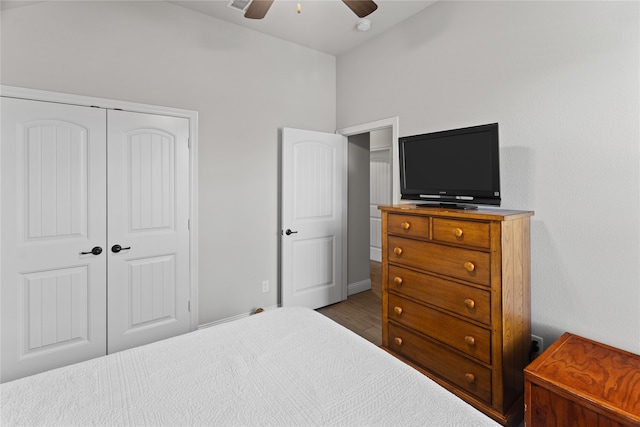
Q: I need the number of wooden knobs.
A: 10